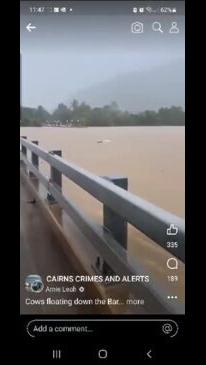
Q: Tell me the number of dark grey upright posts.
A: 4